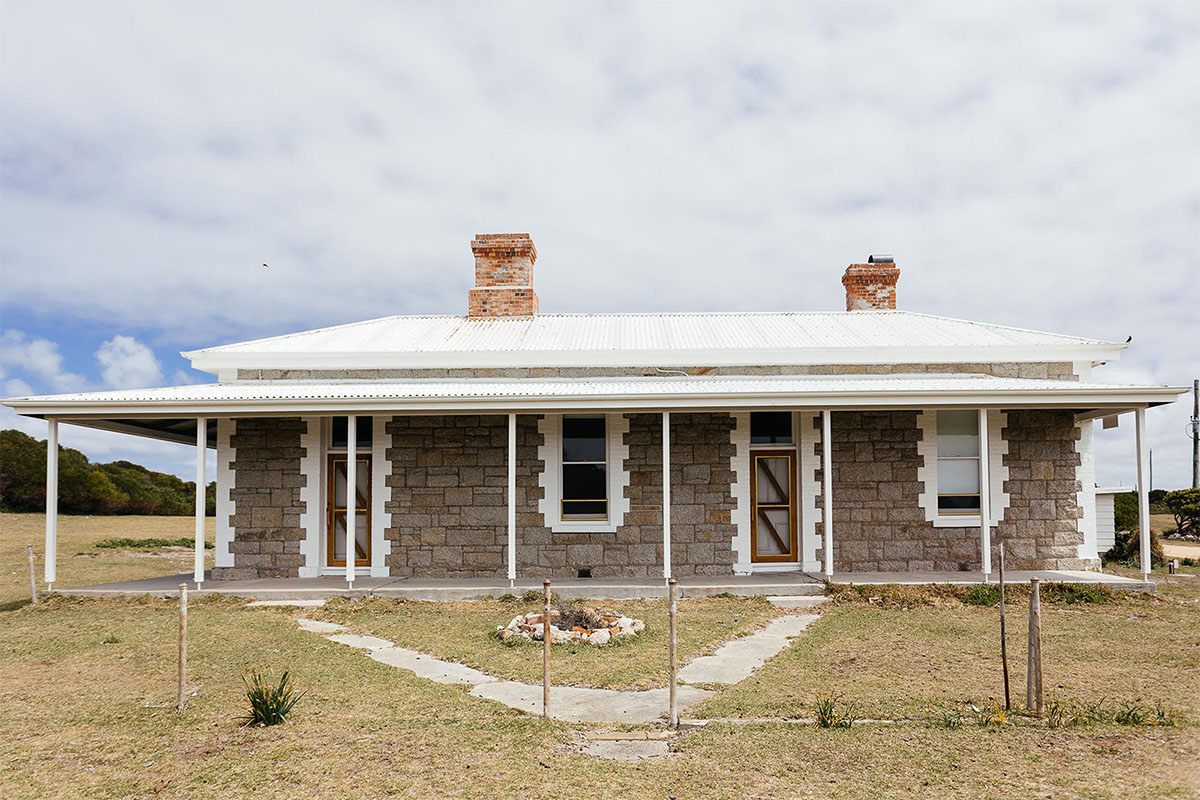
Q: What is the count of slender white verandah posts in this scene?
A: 8